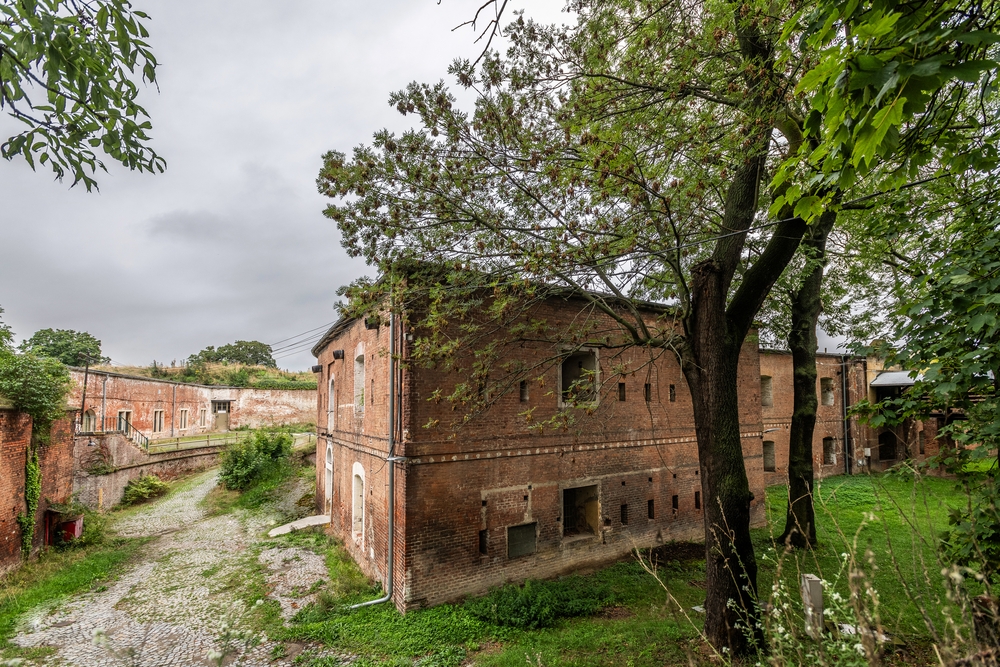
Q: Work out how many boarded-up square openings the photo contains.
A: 1